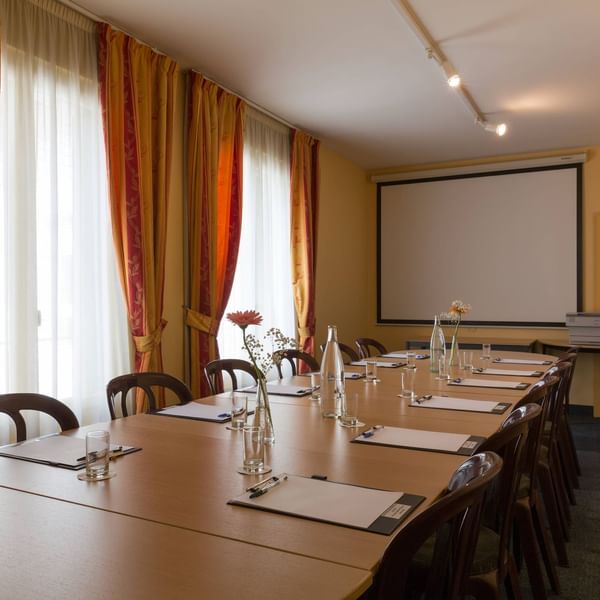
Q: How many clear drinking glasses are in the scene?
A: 11